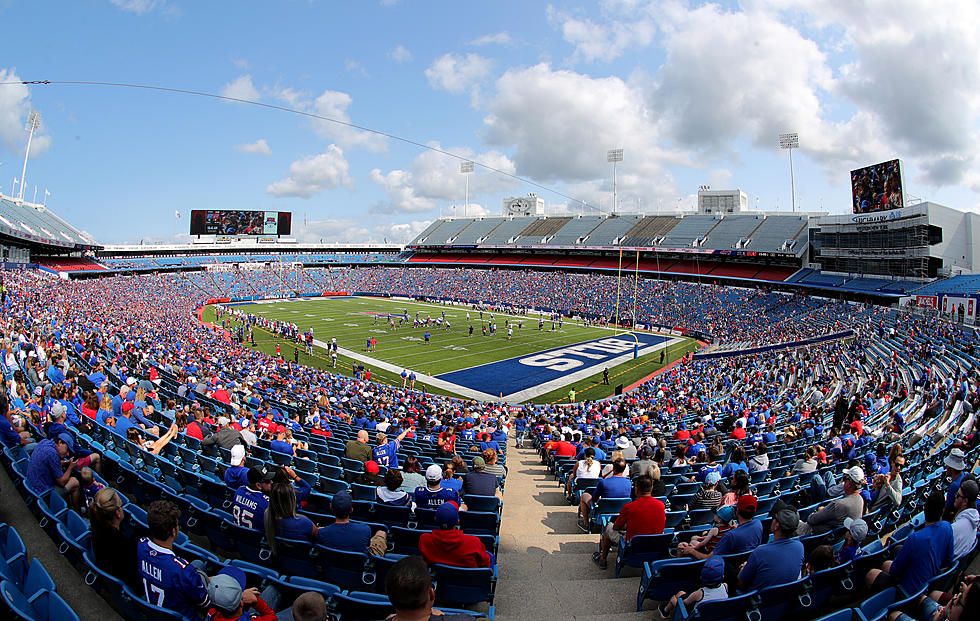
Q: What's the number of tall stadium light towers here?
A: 4